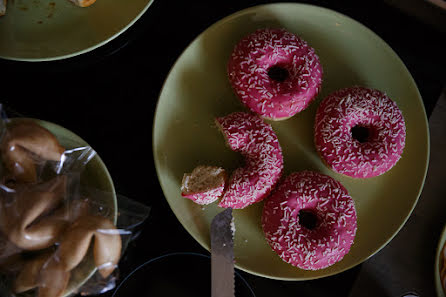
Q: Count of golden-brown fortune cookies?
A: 4